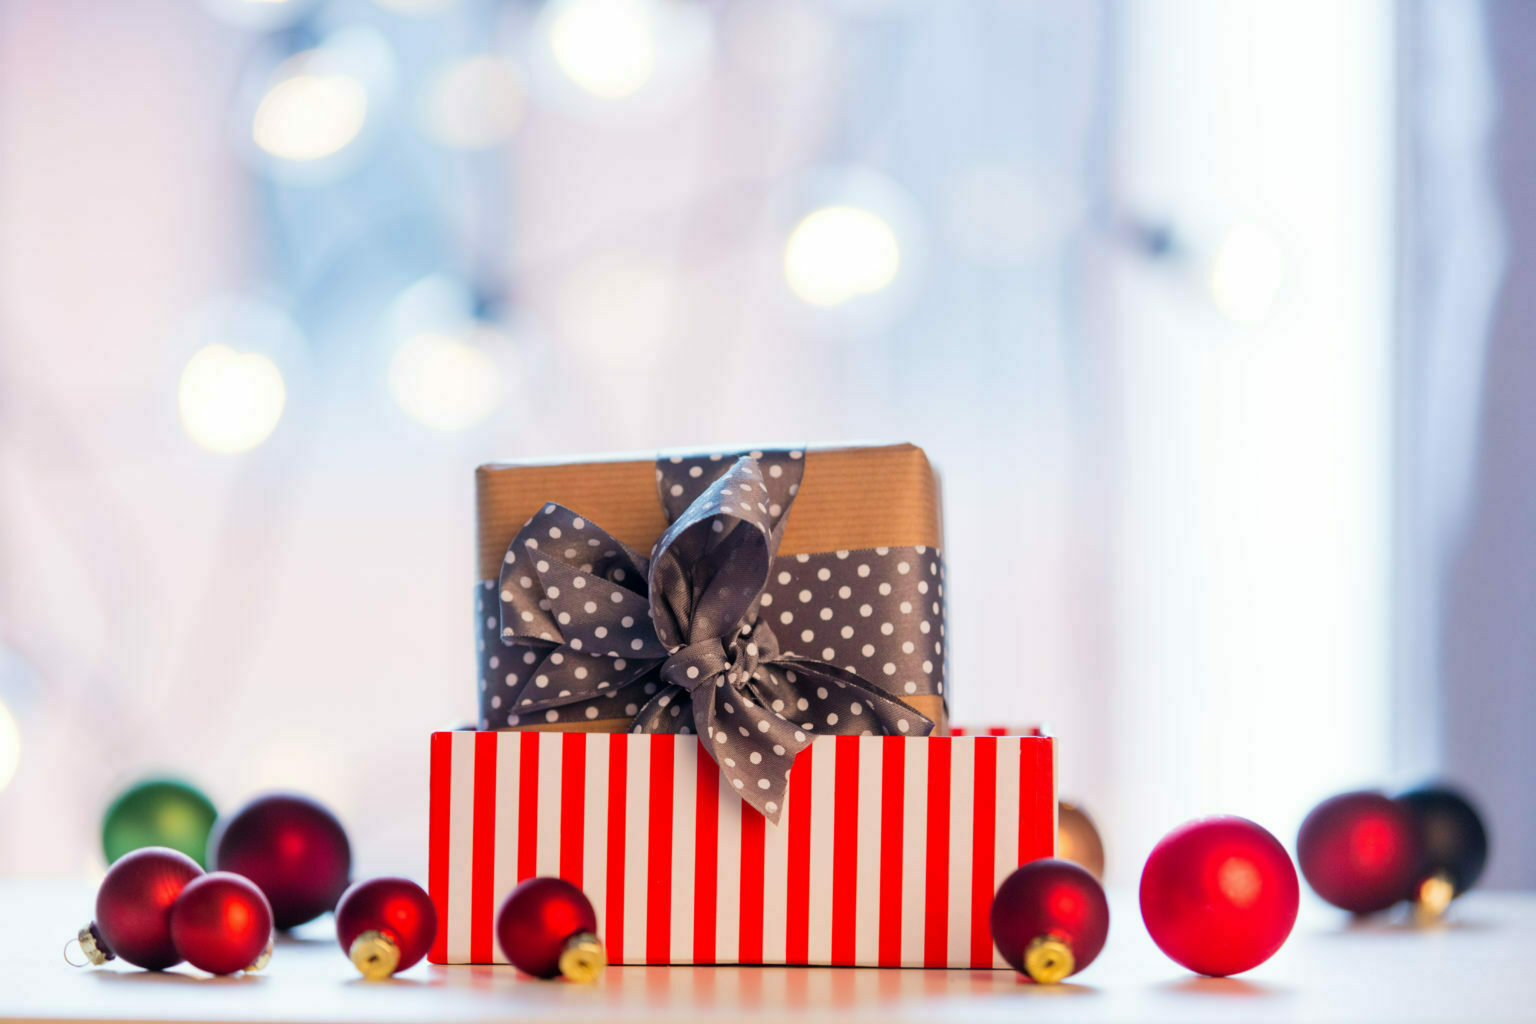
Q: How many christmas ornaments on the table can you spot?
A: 11